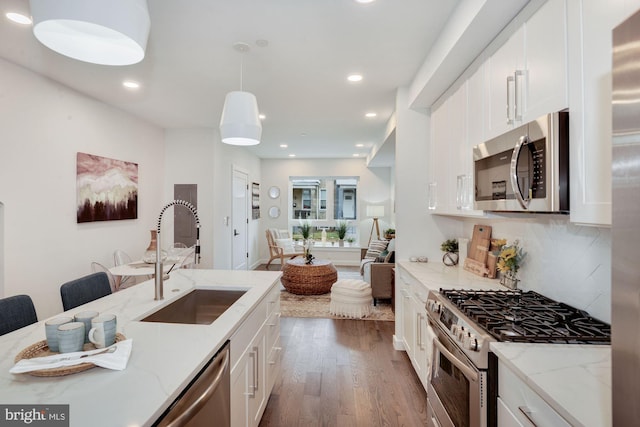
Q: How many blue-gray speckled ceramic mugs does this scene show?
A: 4